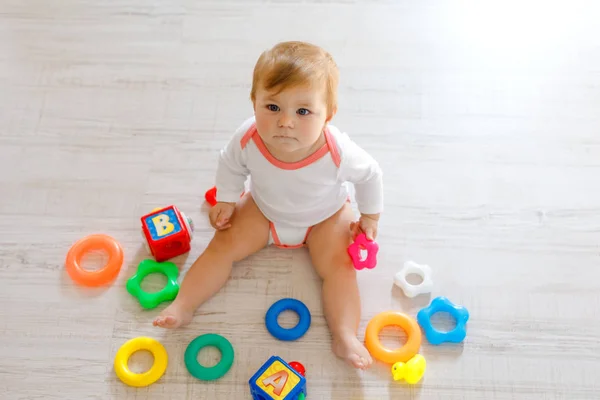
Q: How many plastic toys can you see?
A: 13